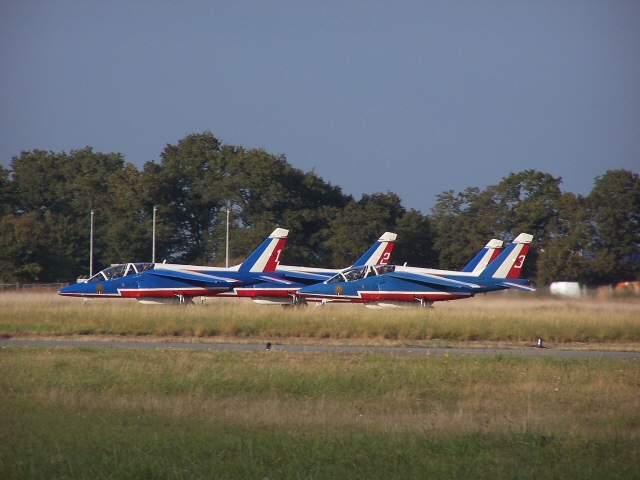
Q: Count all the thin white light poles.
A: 3